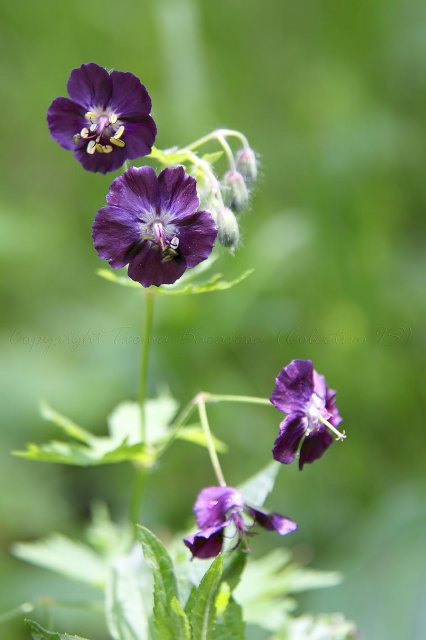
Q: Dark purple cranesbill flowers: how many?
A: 4